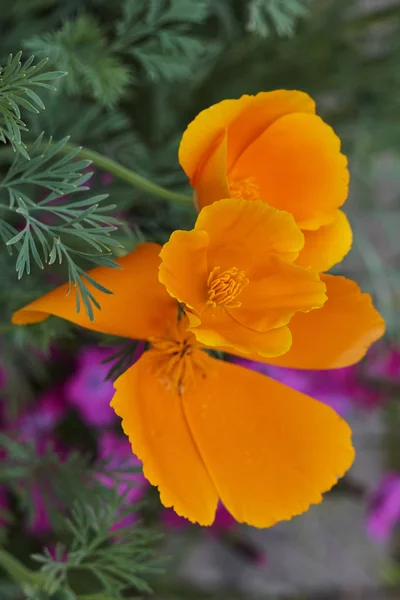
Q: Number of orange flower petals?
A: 12